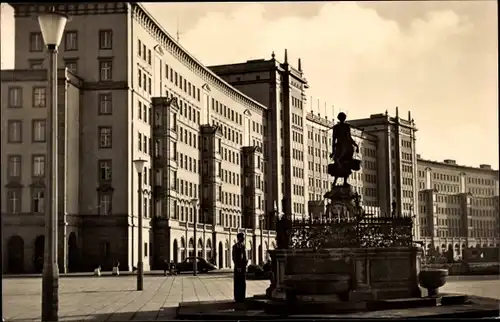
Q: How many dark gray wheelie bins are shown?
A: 0